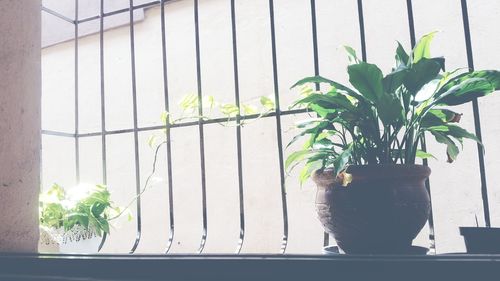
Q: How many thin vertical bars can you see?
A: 11